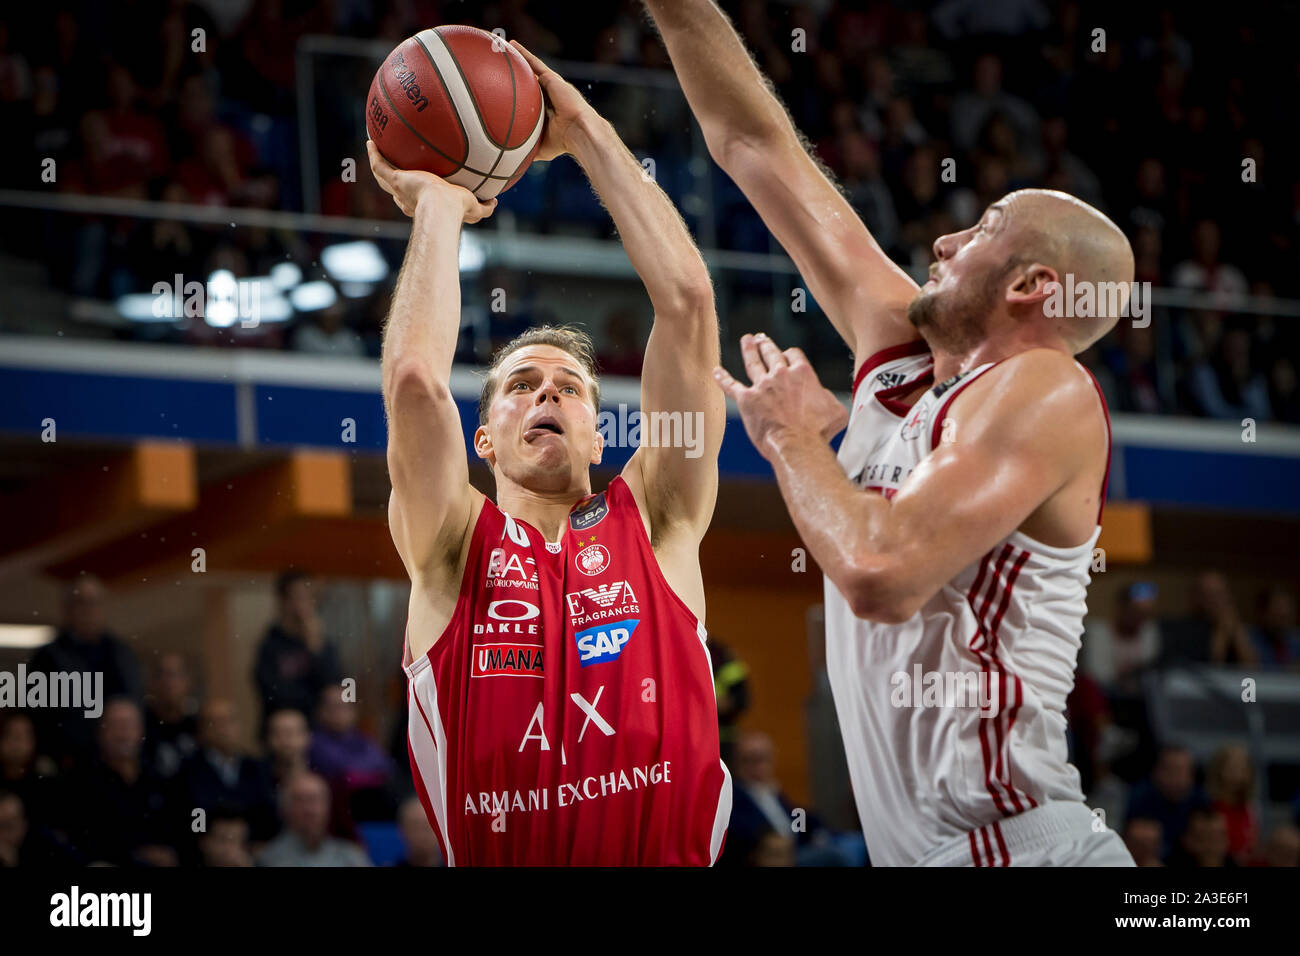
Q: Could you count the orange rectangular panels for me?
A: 3